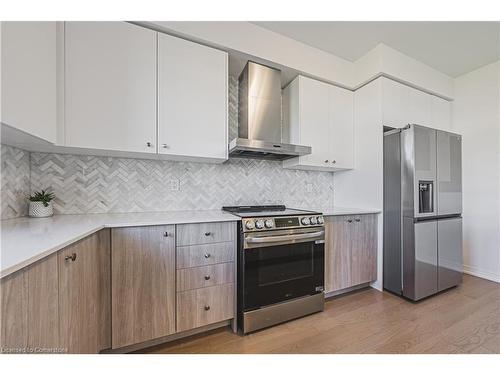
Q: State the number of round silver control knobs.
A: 6